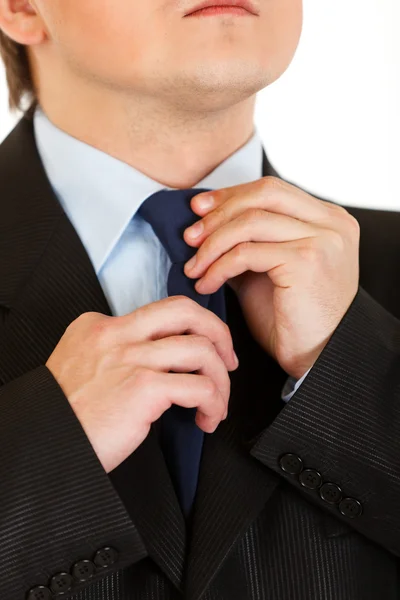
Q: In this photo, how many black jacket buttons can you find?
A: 8